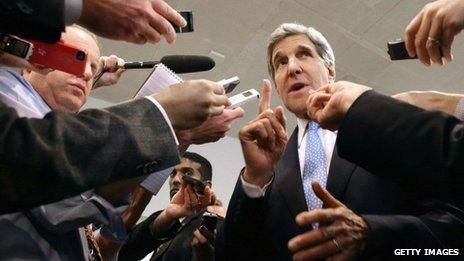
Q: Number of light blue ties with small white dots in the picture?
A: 1